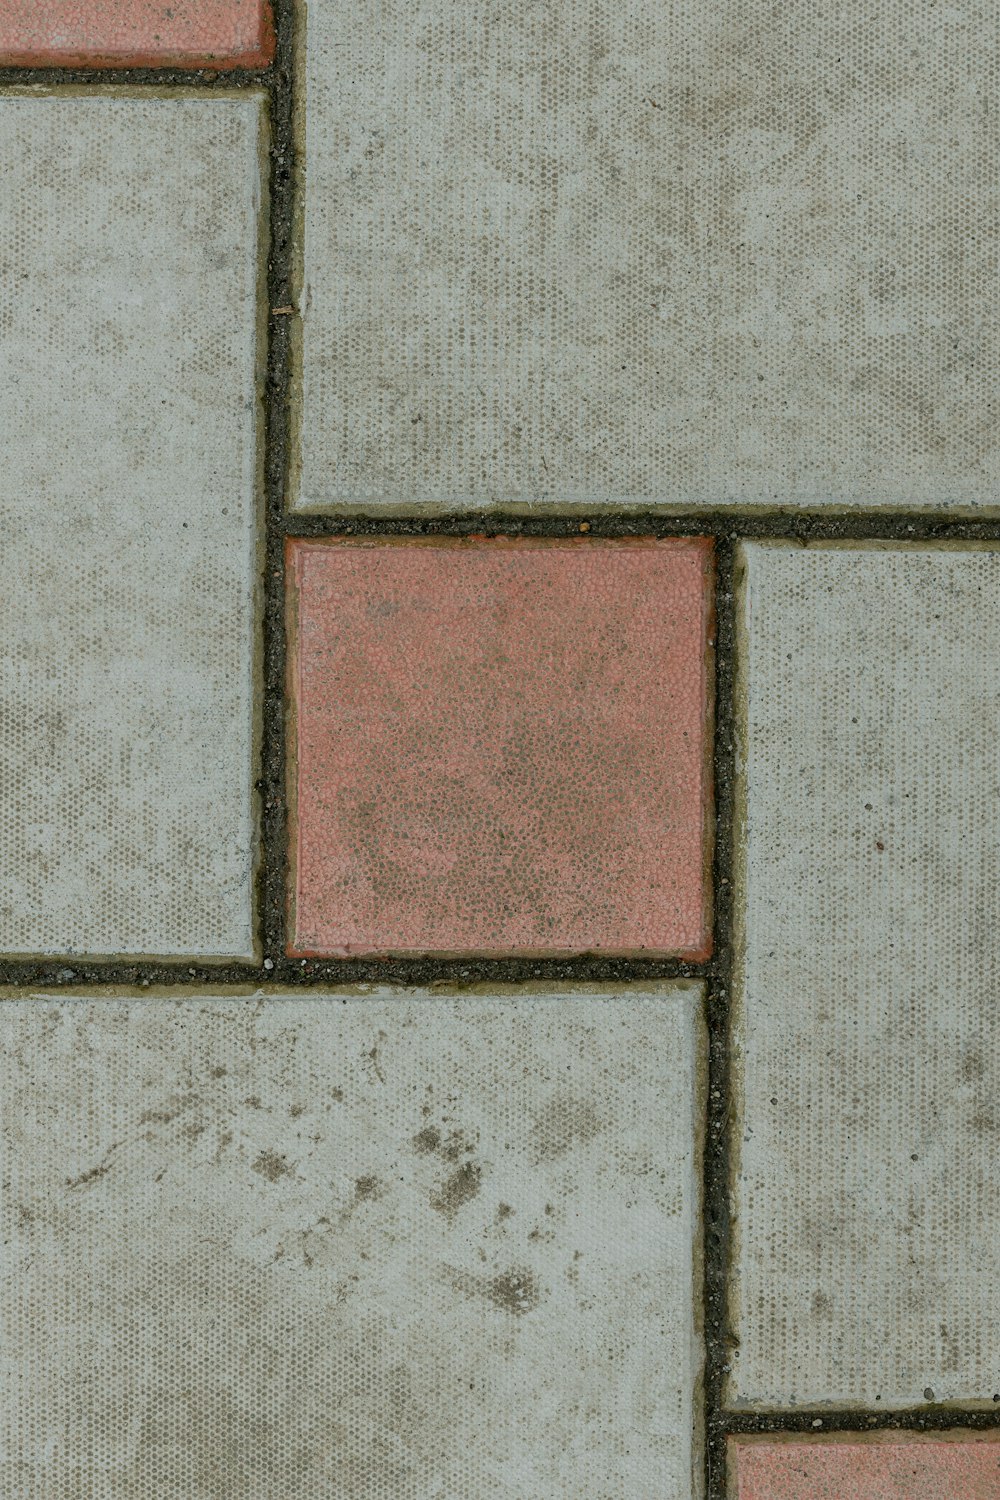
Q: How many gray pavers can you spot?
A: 4